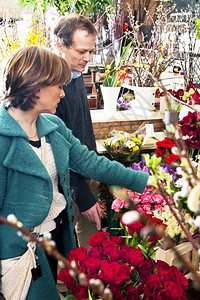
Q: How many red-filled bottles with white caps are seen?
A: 0